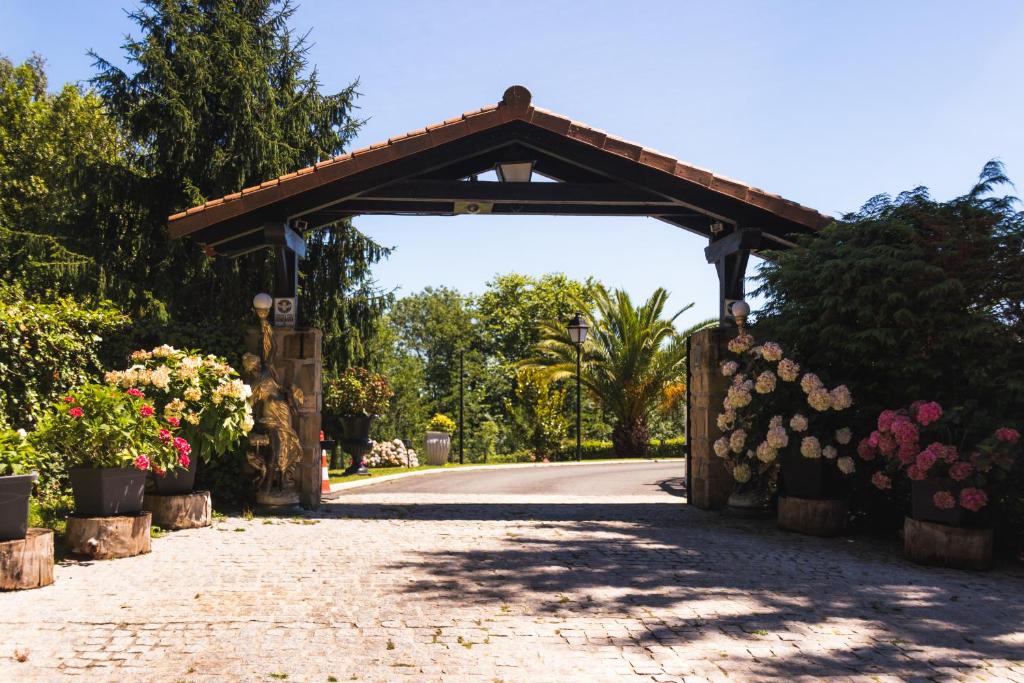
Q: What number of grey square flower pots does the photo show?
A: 5